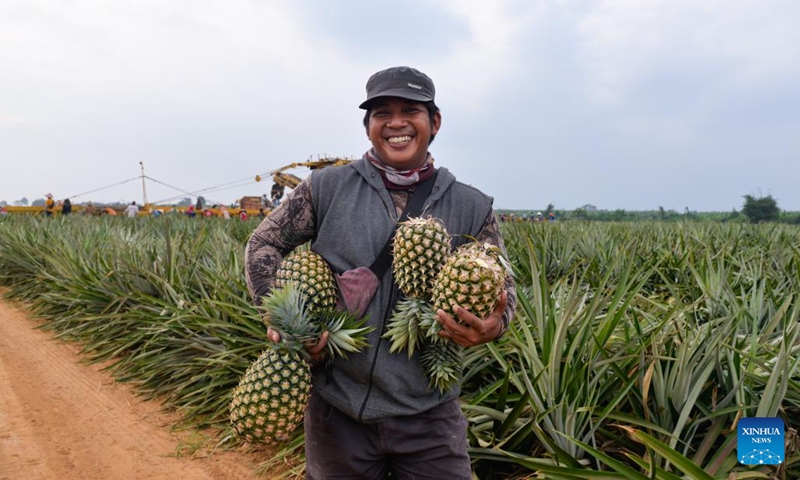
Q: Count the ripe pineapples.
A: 4